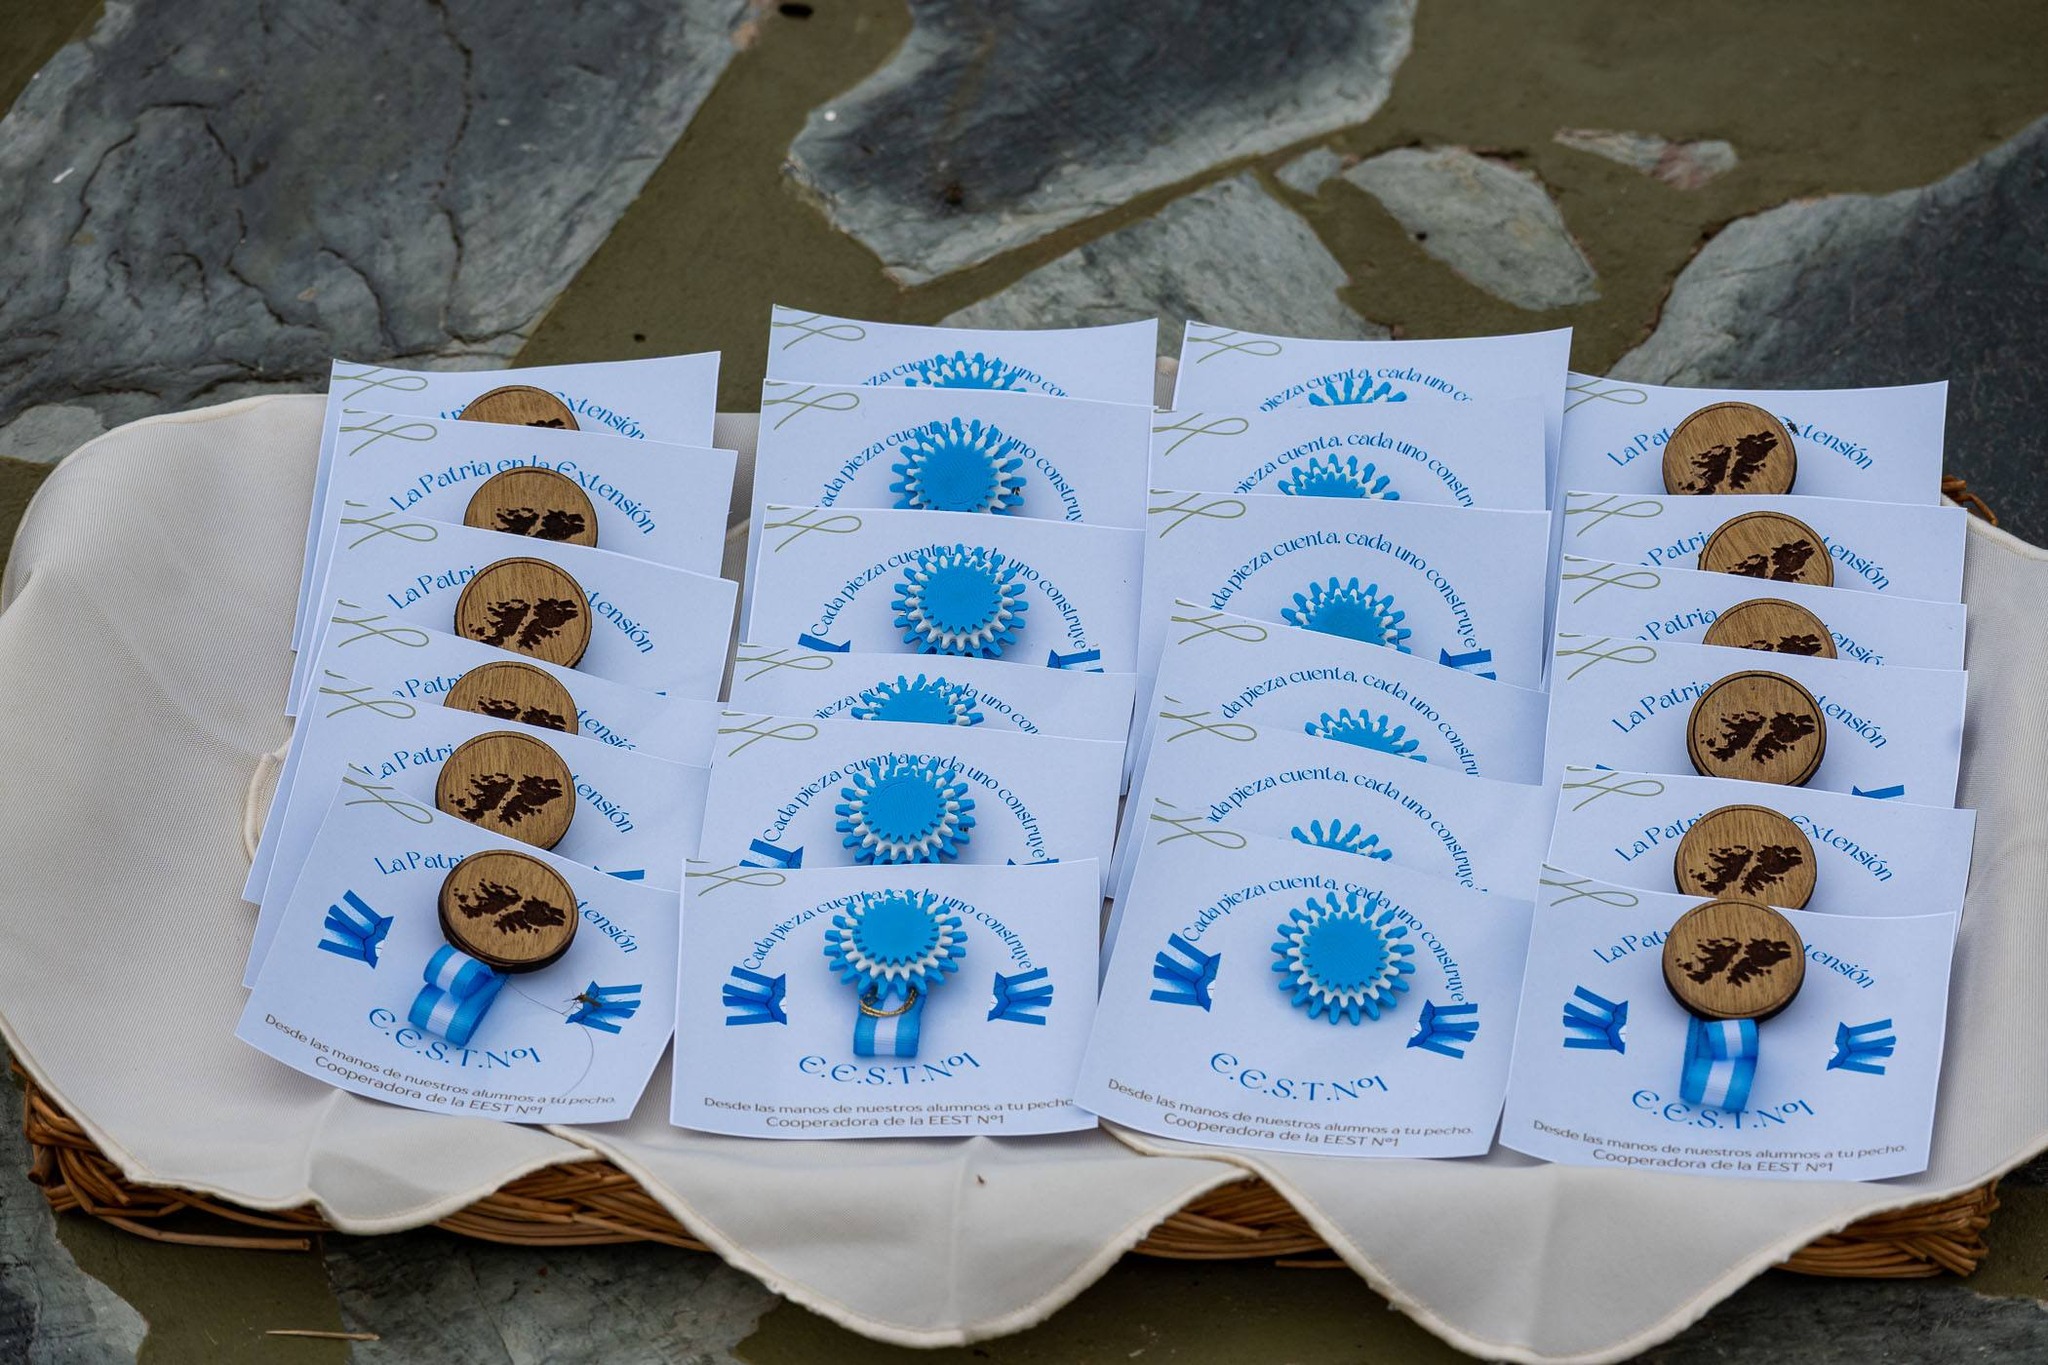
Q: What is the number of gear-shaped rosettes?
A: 12